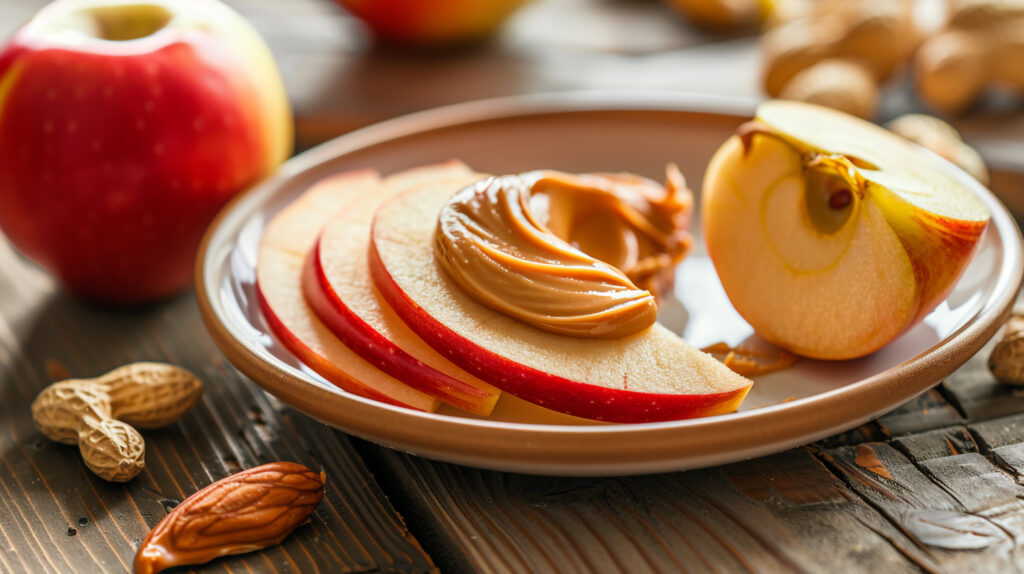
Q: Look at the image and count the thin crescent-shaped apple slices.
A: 3